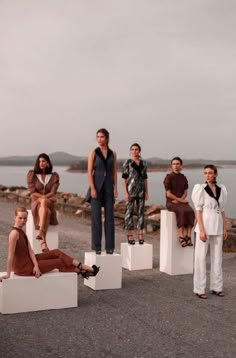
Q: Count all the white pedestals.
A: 5